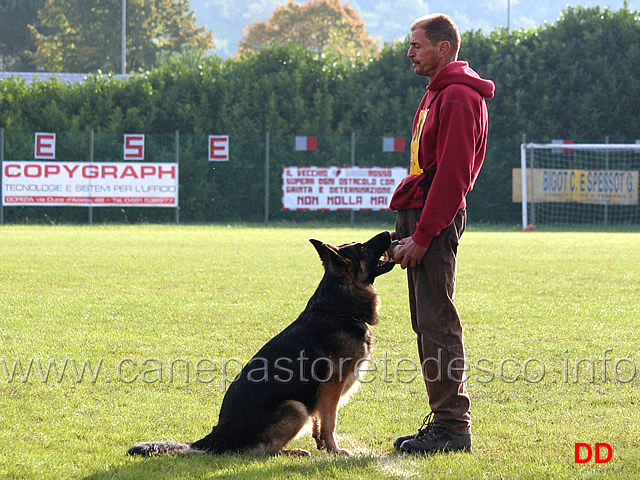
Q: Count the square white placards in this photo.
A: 3